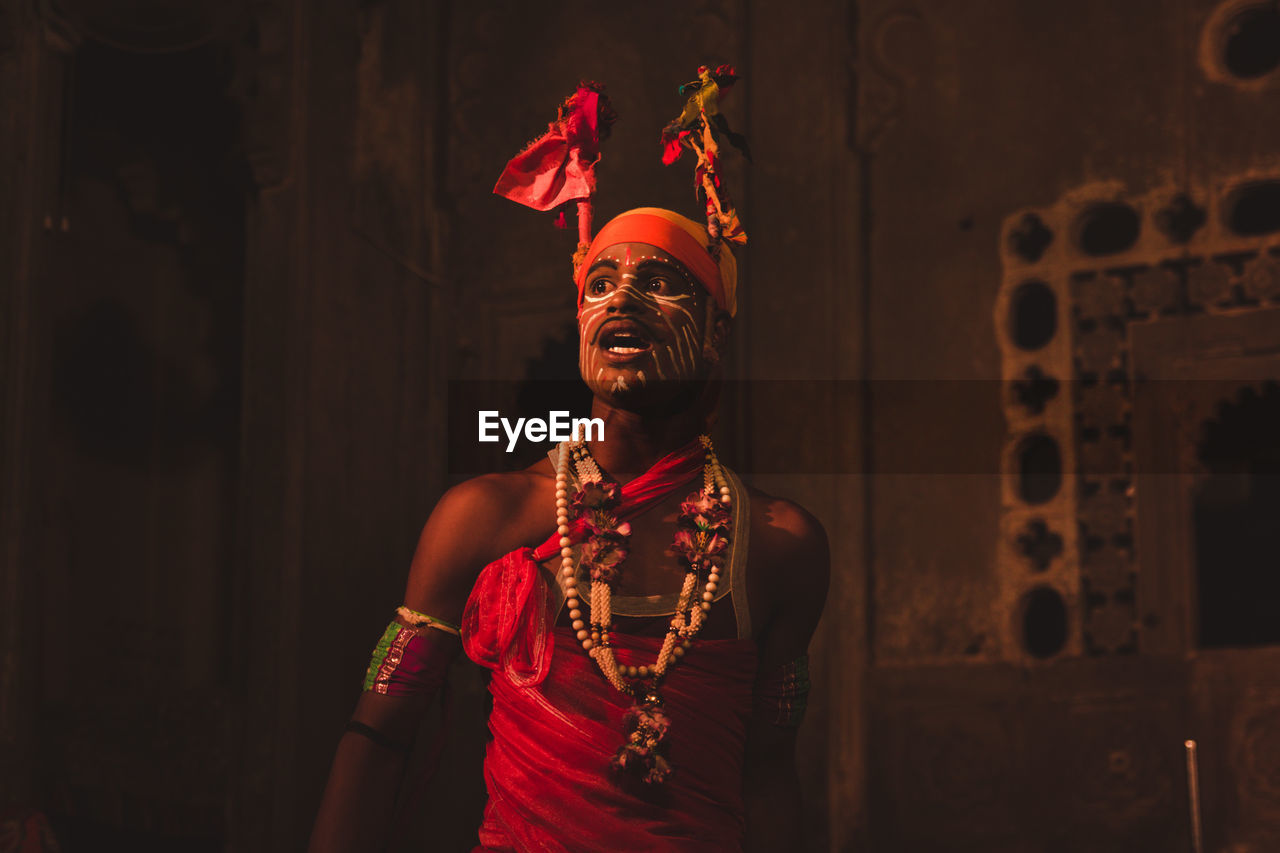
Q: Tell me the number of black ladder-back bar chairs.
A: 0